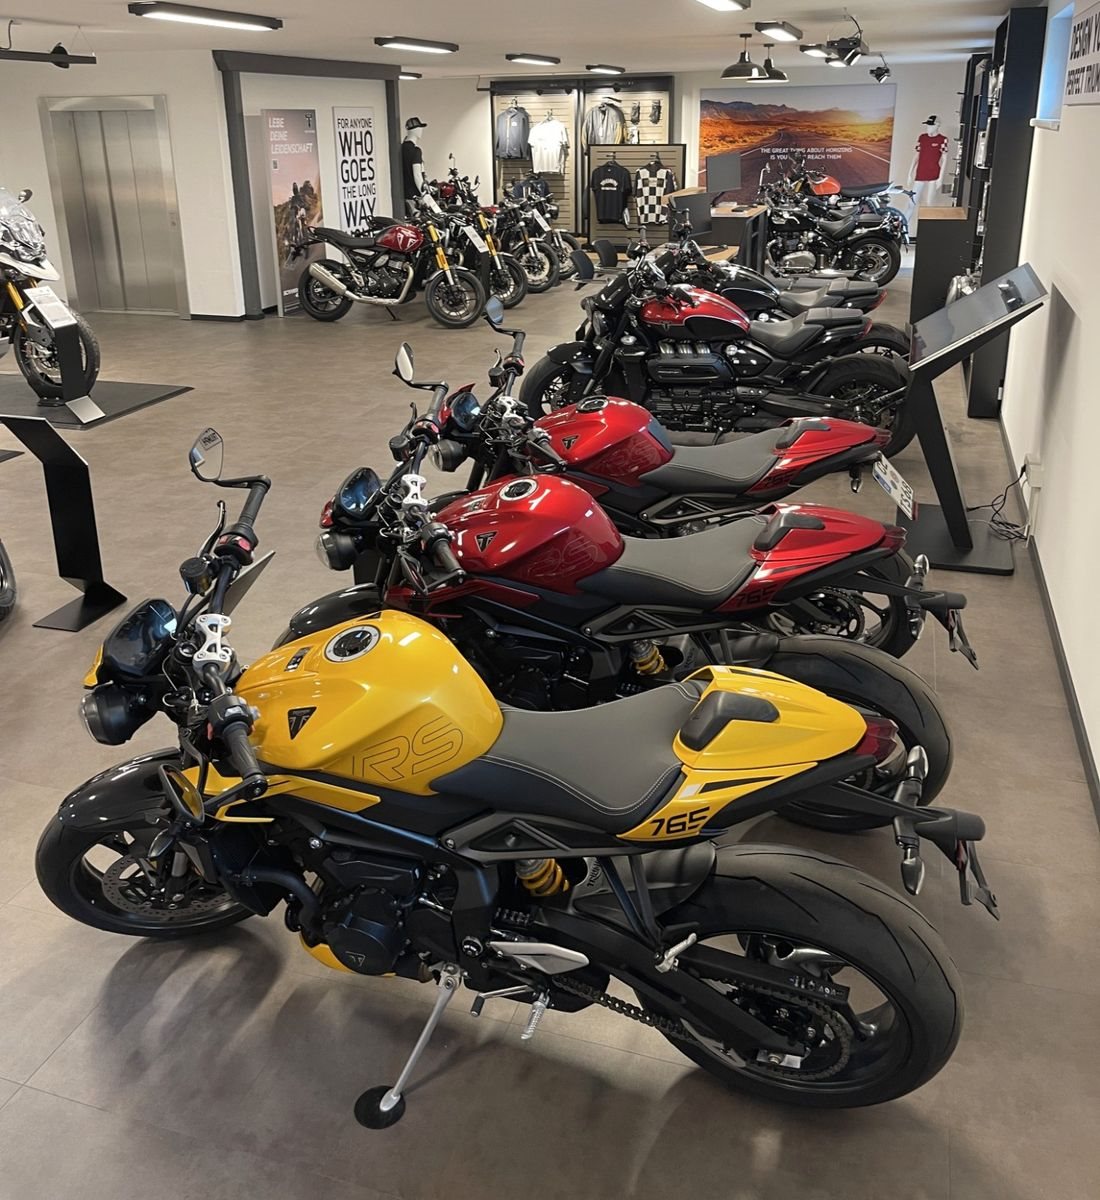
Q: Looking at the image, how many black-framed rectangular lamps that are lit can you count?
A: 9